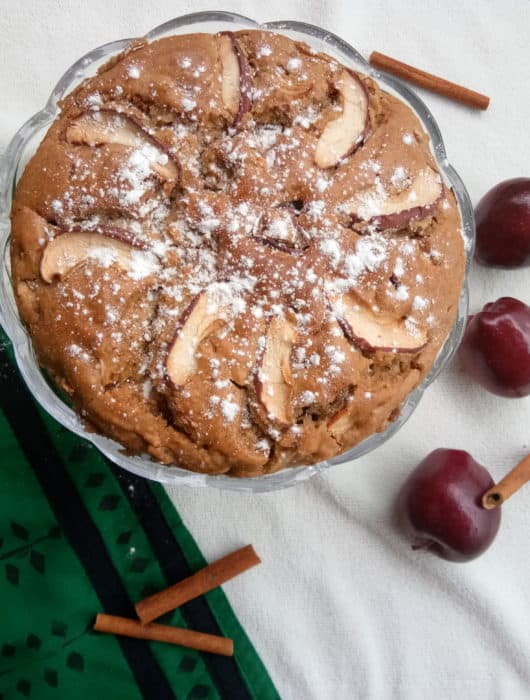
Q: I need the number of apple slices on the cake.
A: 8